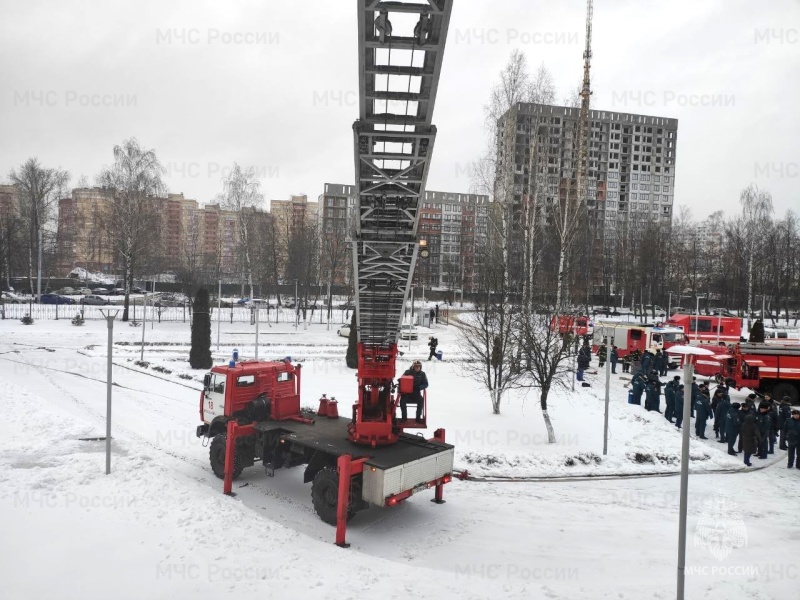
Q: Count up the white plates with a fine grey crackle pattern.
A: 0